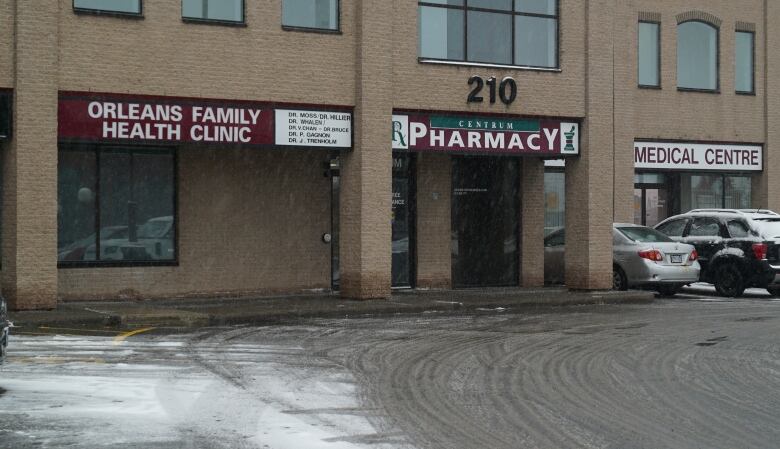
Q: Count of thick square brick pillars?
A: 3